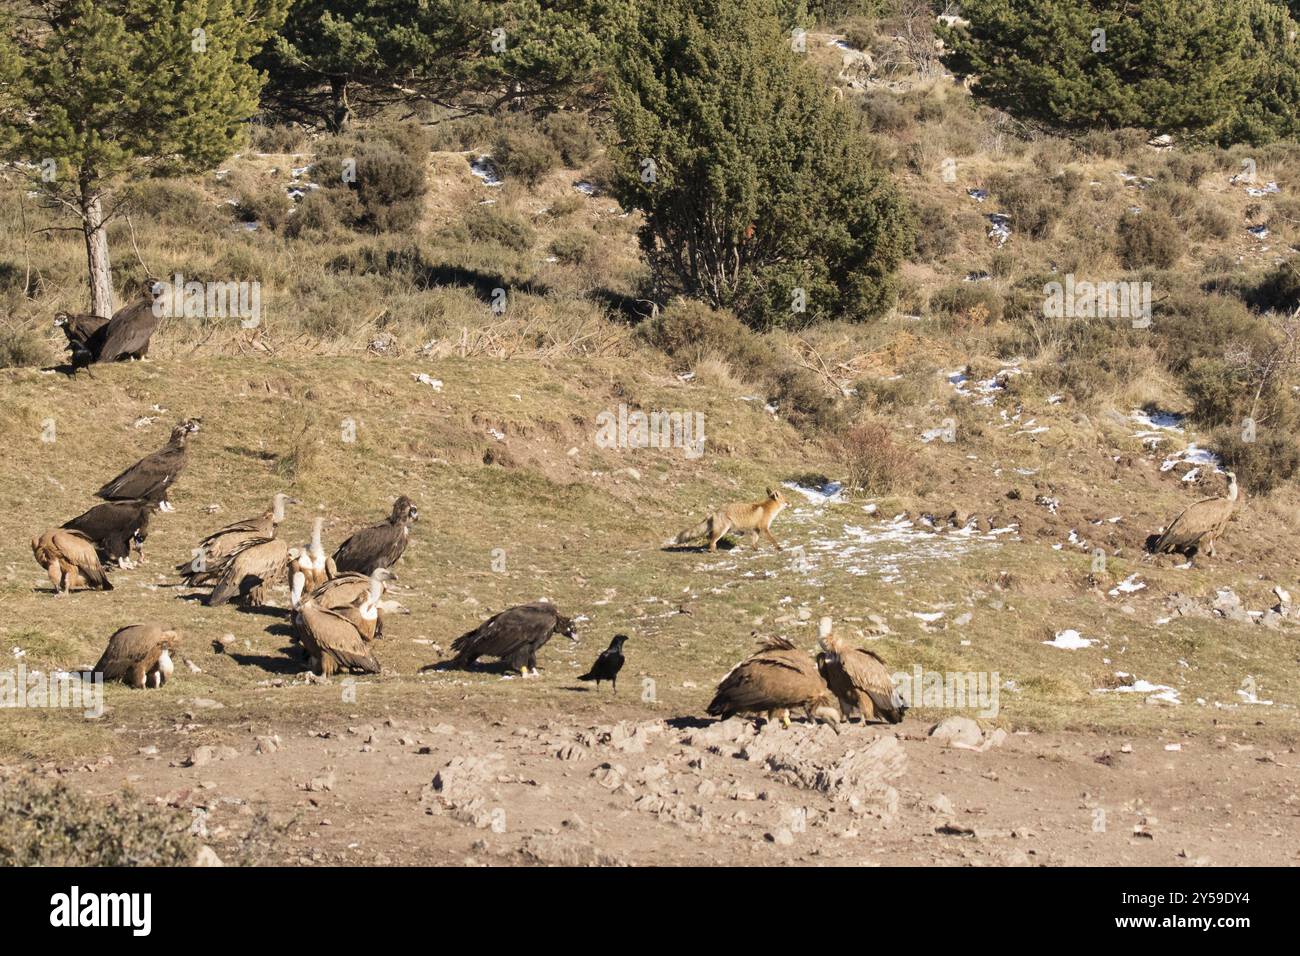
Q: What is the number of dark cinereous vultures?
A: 6